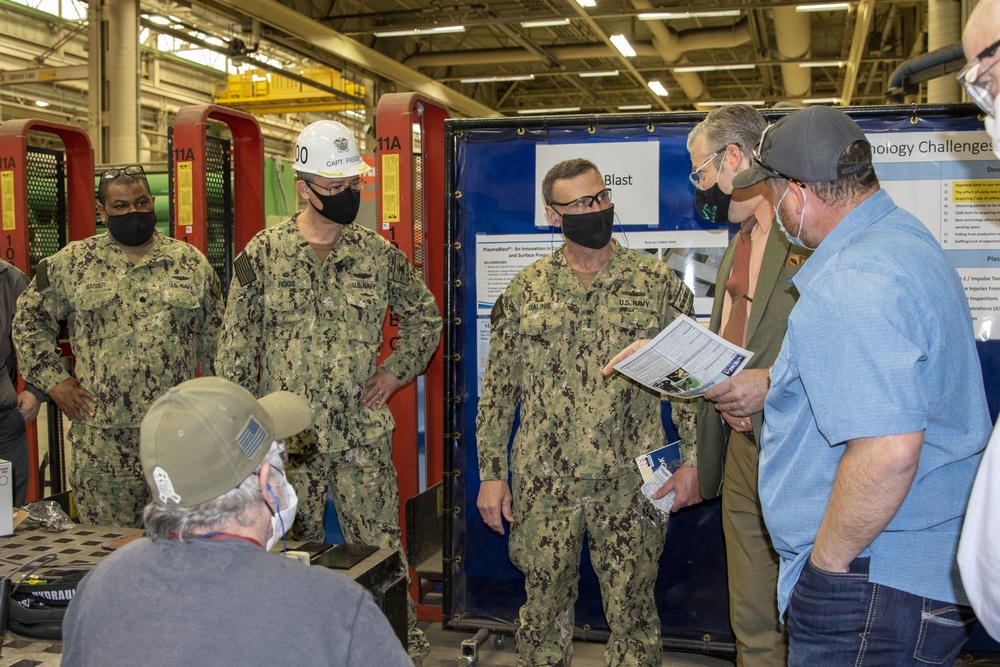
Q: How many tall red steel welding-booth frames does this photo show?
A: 3